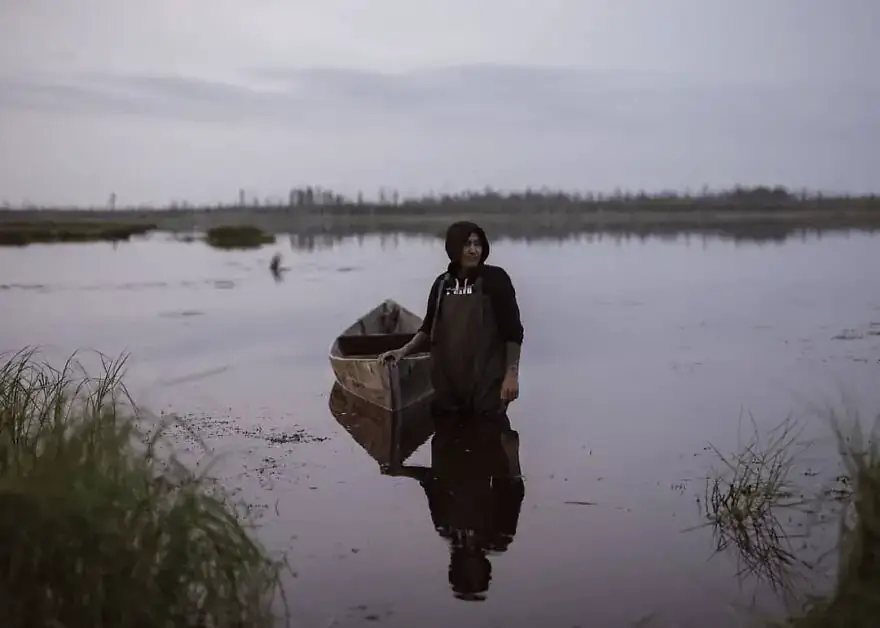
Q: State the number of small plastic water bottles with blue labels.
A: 0